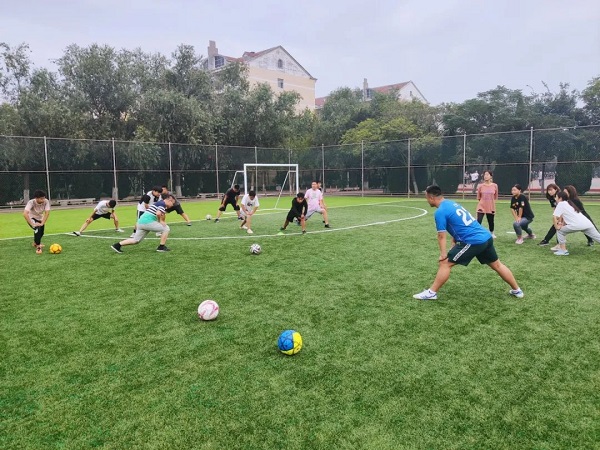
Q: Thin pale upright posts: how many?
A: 11